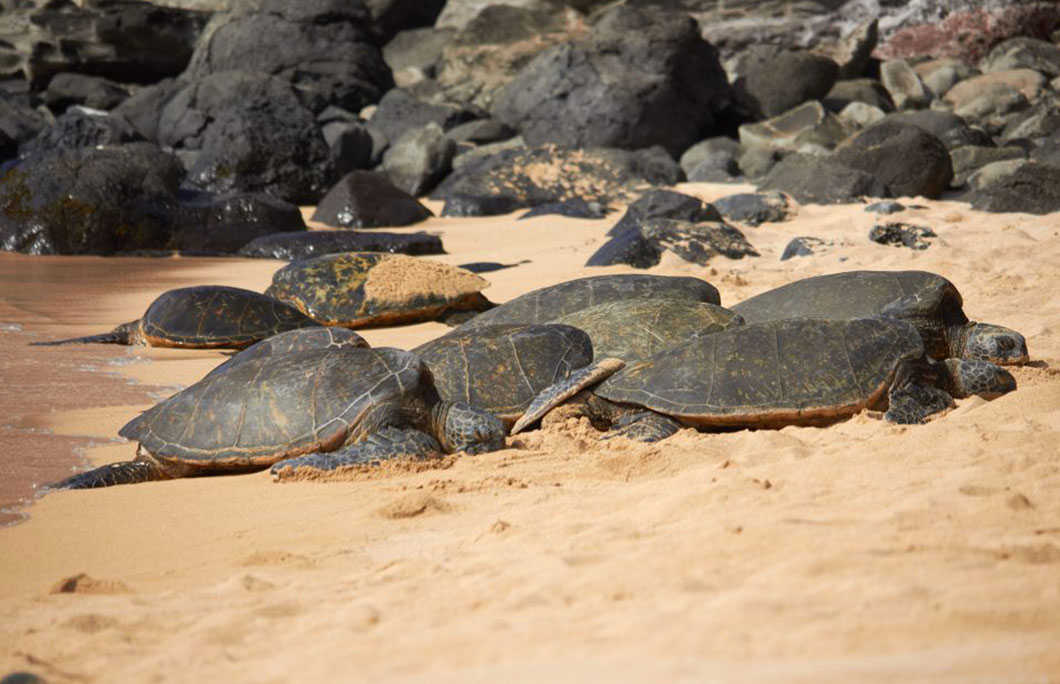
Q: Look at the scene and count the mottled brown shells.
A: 9